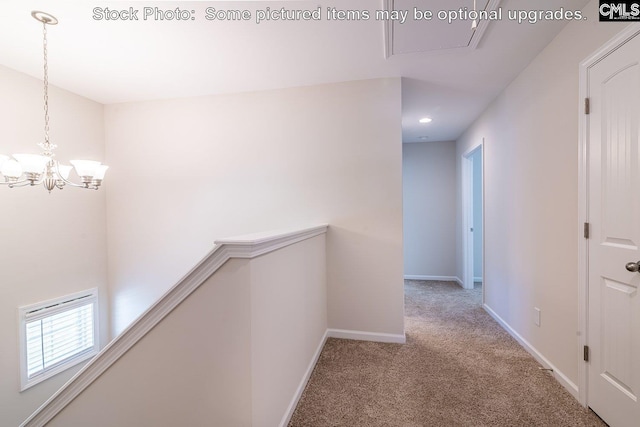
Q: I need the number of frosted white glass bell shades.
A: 6